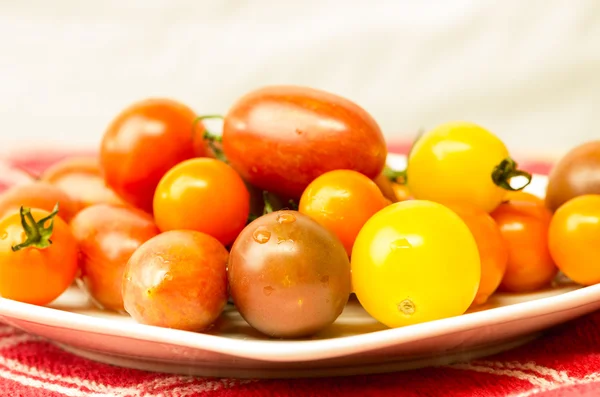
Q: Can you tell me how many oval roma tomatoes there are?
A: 1